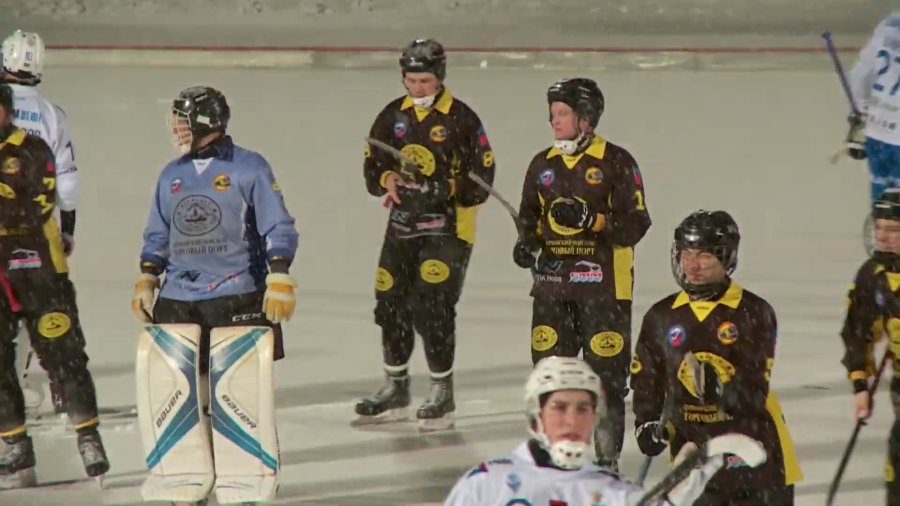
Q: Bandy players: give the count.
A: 9